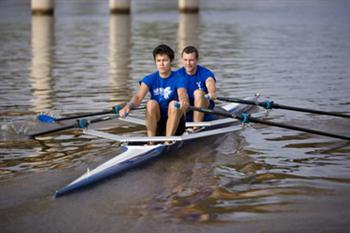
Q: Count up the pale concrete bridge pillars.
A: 3